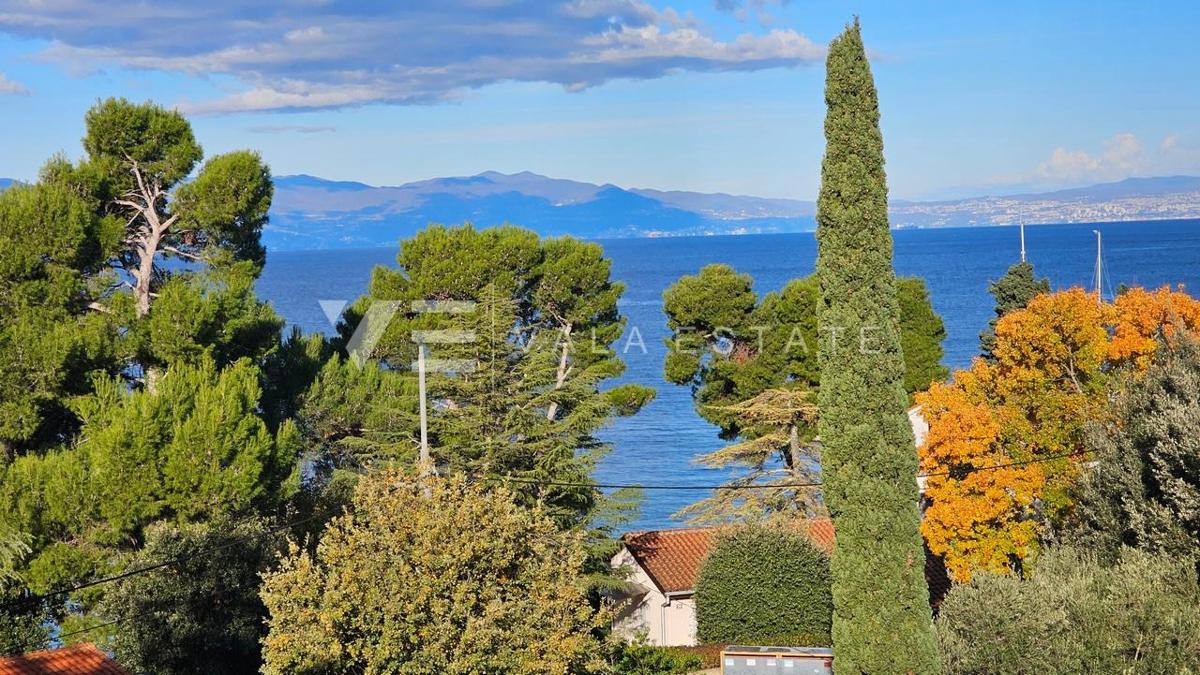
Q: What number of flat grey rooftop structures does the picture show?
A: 1